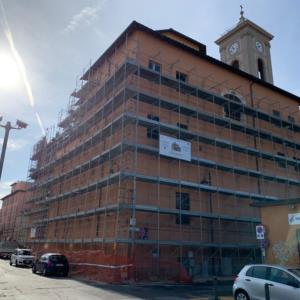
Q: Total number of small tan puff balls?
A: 0